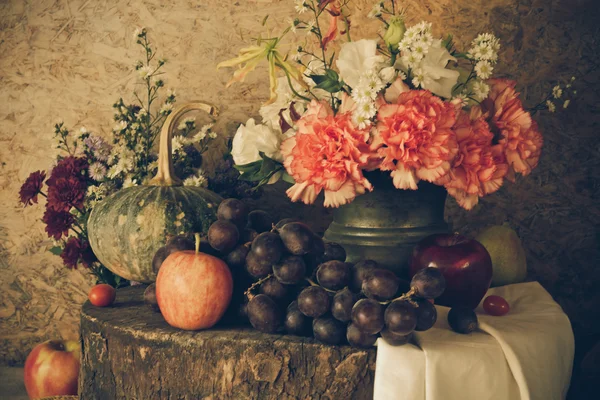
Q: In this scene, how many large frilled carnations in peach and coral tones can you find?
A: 4